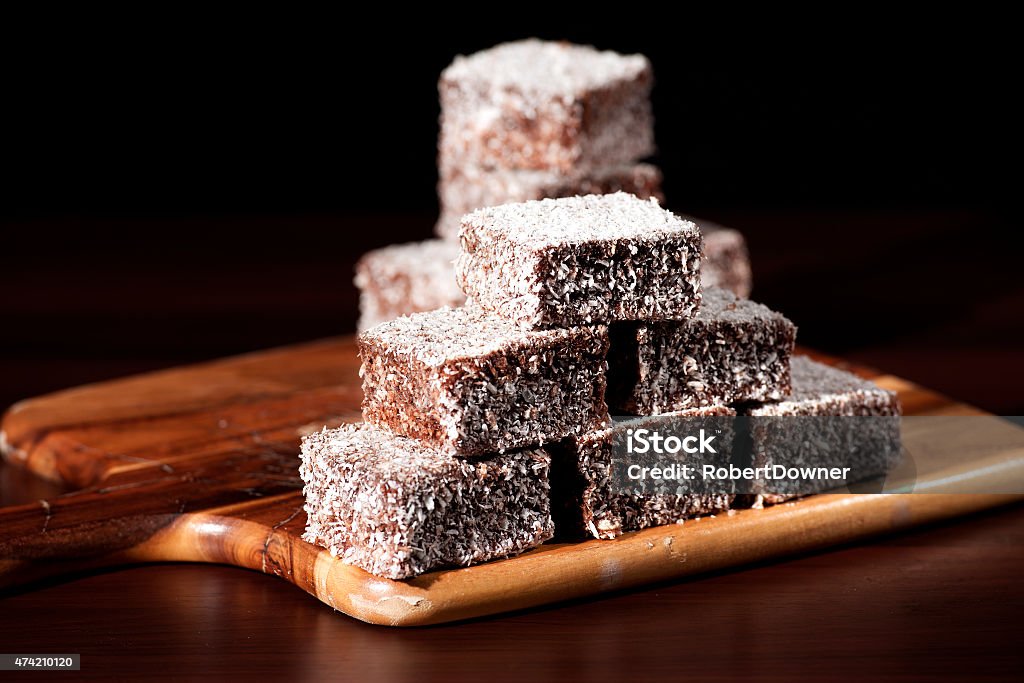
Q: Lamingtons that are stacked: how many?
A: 10